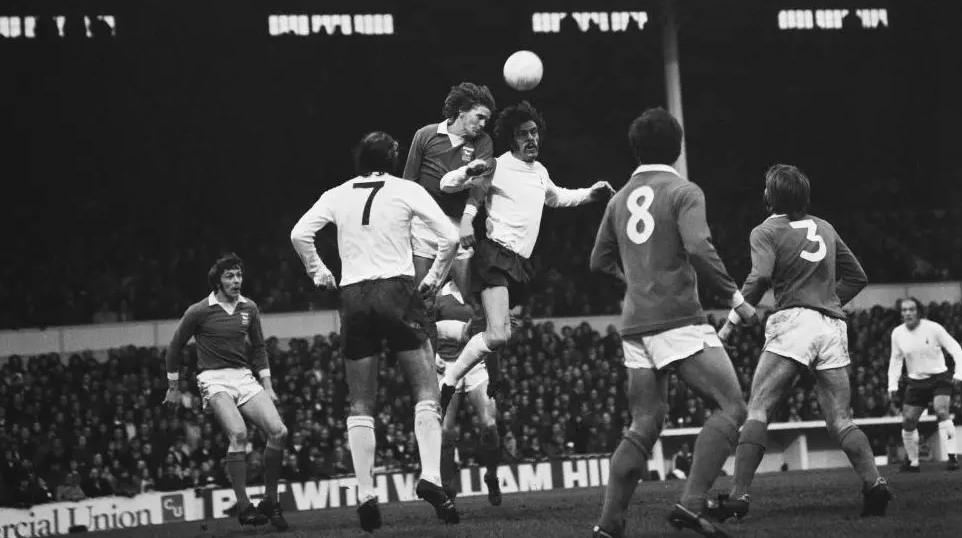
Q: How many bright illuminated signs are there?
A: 4